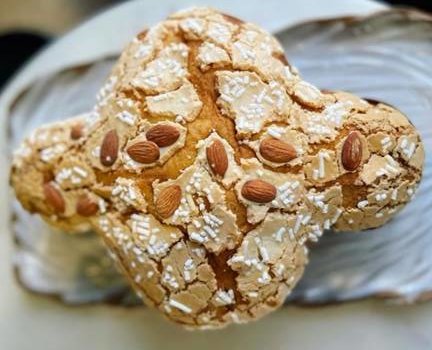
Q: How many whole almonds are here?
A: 11